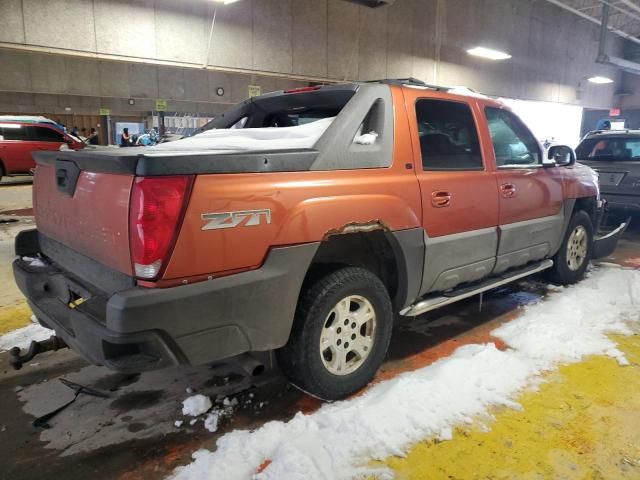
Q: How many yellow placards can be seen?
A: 3